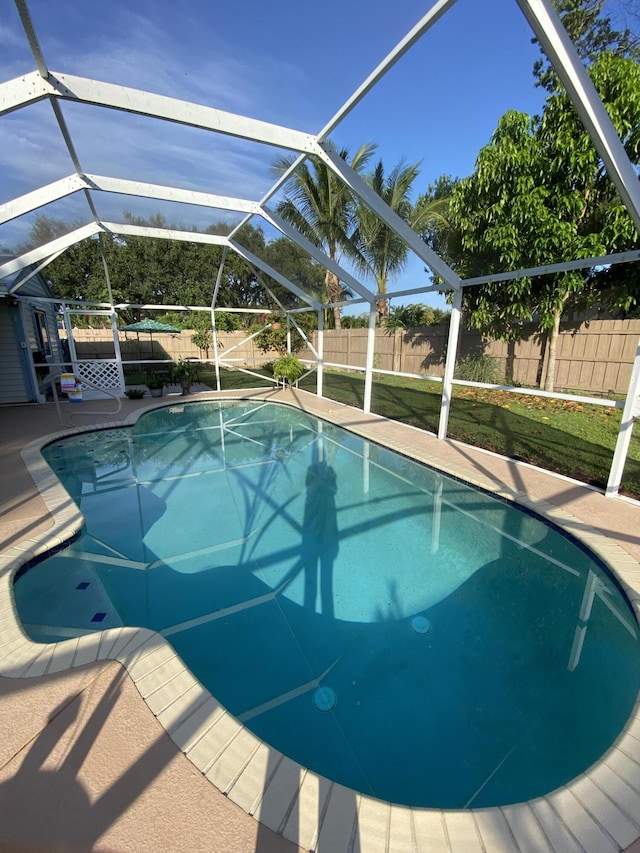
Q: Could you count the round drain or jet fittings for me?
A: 2